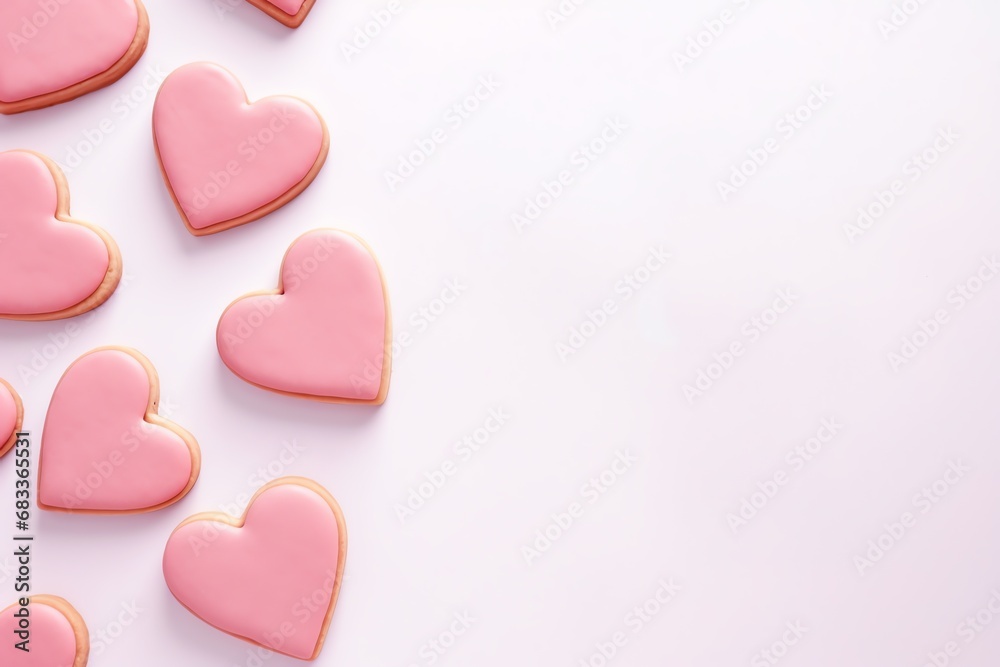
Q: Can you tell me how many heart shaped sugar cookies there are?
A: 9